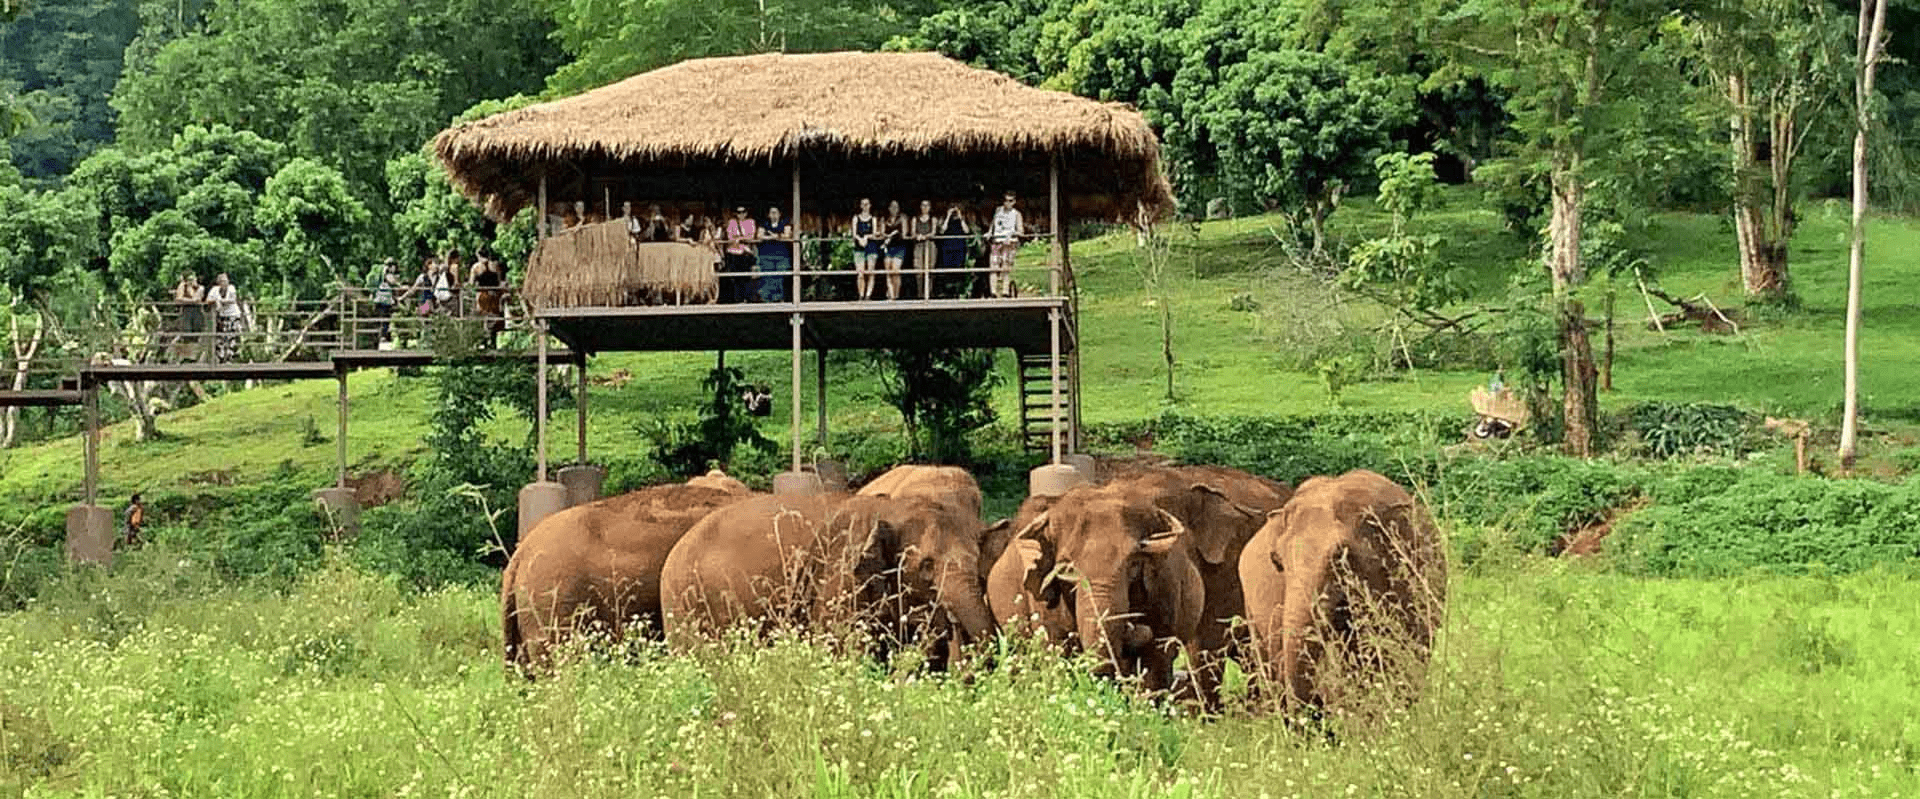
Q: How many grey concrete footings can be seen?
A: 8